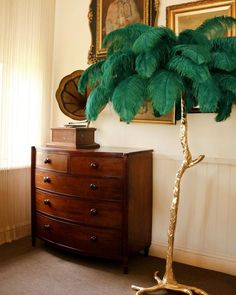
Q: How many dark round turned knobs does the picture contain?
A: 8